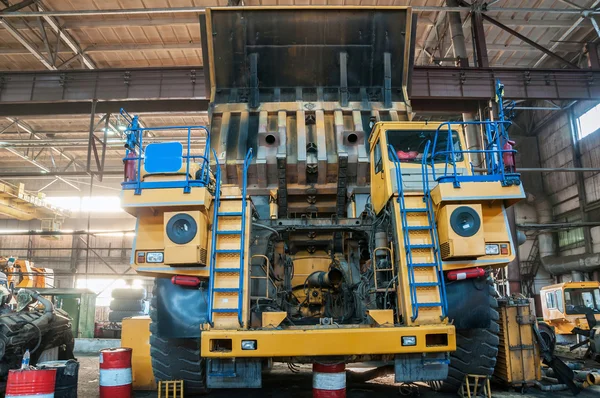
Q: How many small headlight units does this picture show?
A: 4